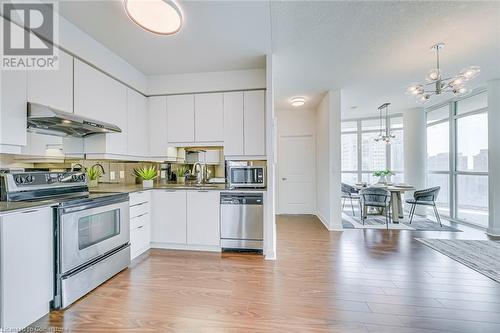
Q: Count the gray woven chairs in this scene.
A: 3